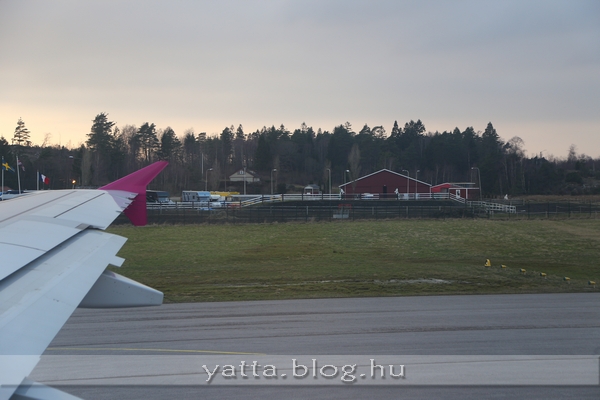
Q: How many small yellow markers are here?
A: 6